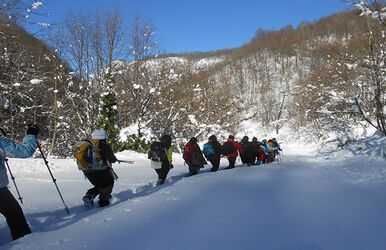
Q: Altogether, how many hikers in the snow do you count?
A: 11